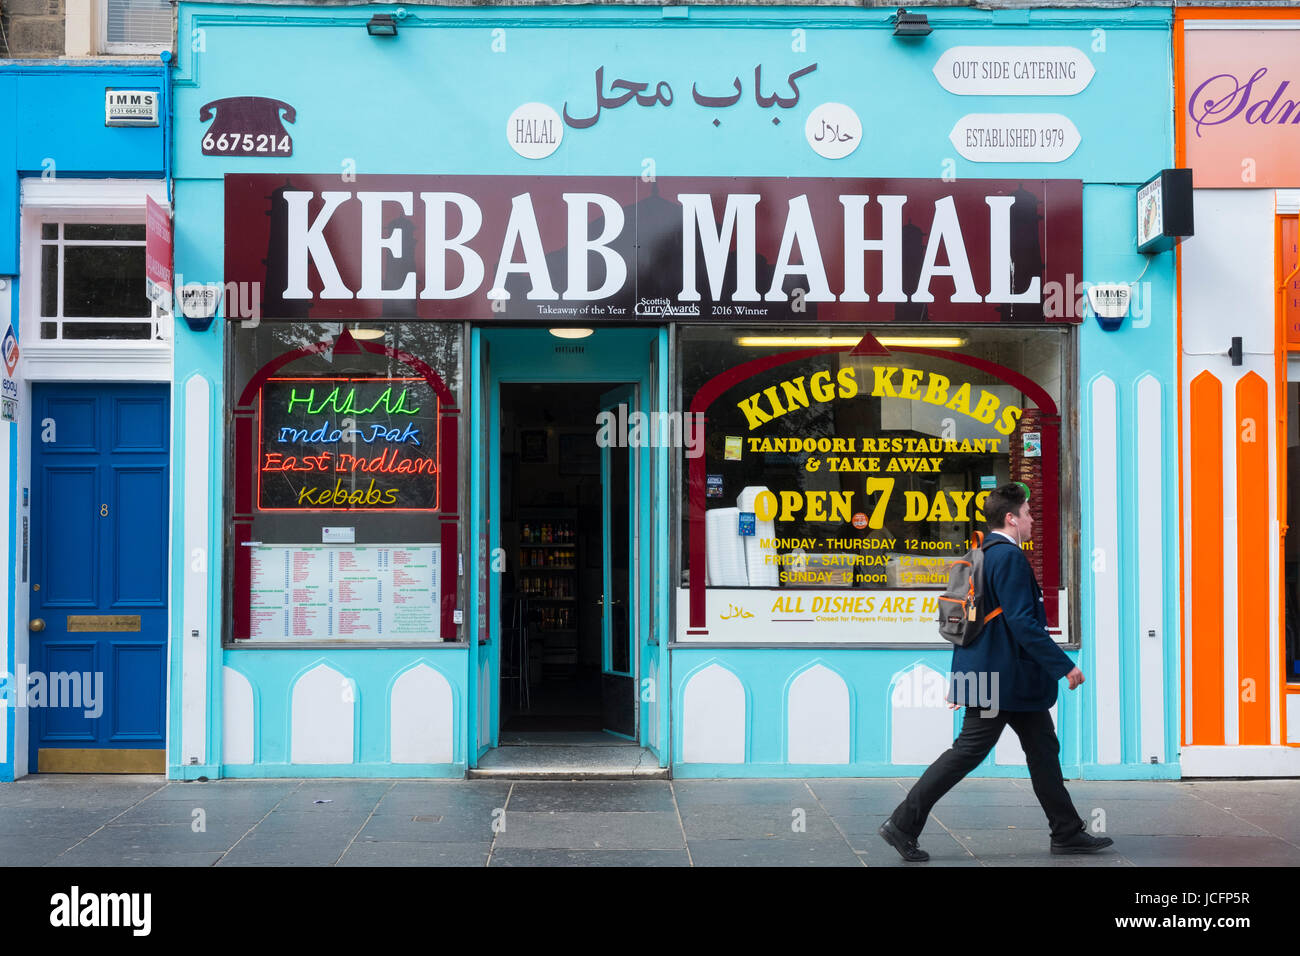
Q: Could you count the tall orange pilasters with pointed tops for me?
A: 2